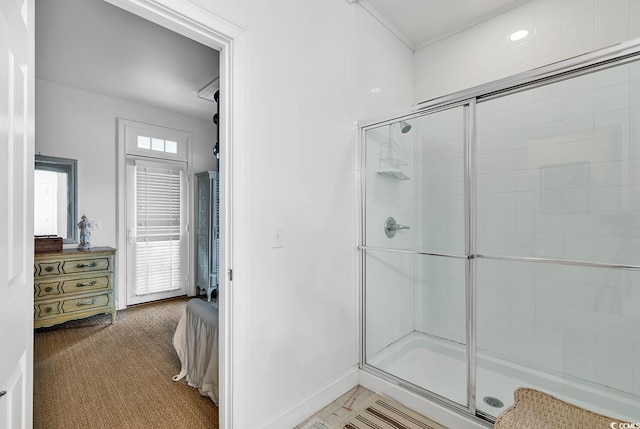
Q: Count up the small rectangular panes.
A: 3